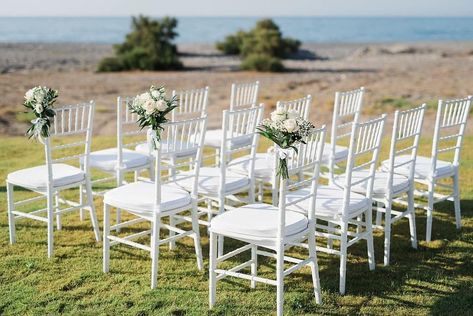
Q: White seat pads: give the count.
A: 12